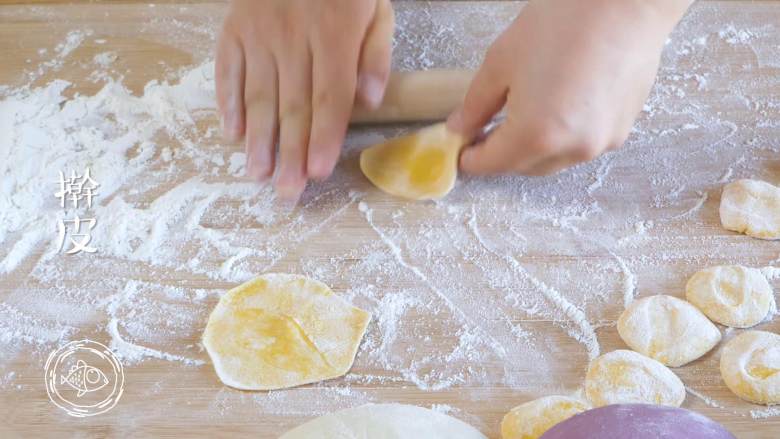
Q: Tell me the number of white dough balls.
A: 1